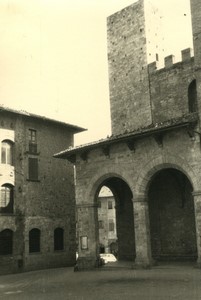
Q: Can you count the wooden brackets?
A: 6